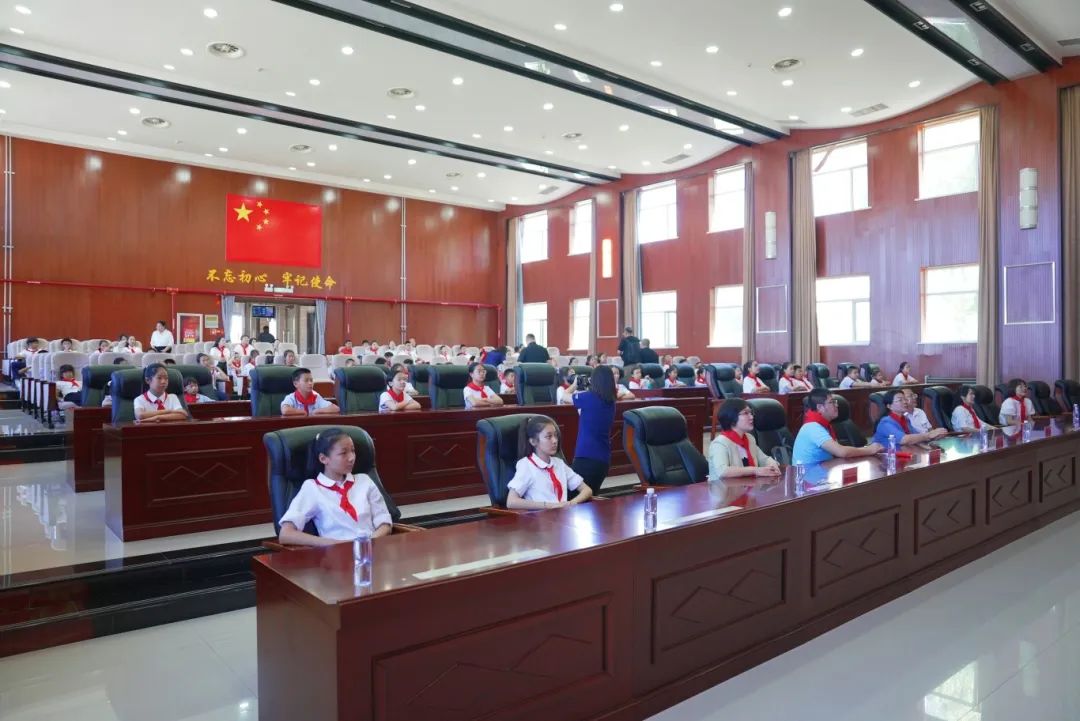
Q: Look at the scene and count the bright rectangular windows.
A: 12